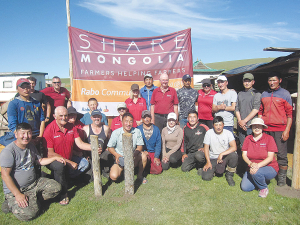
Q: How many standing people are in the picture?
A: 11